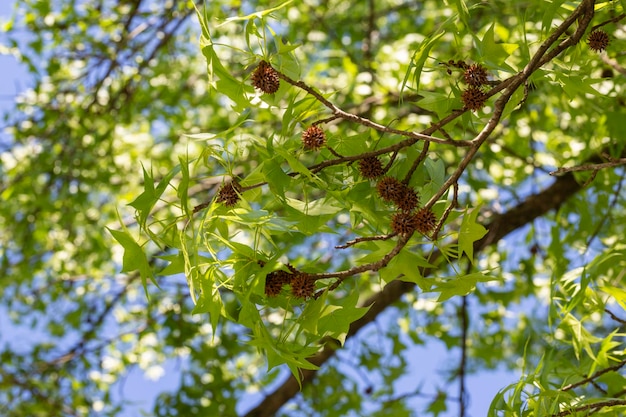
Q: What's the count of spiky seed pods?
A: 13